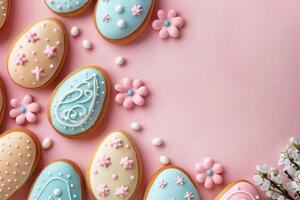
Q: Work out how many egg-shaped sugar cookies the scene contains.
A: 11